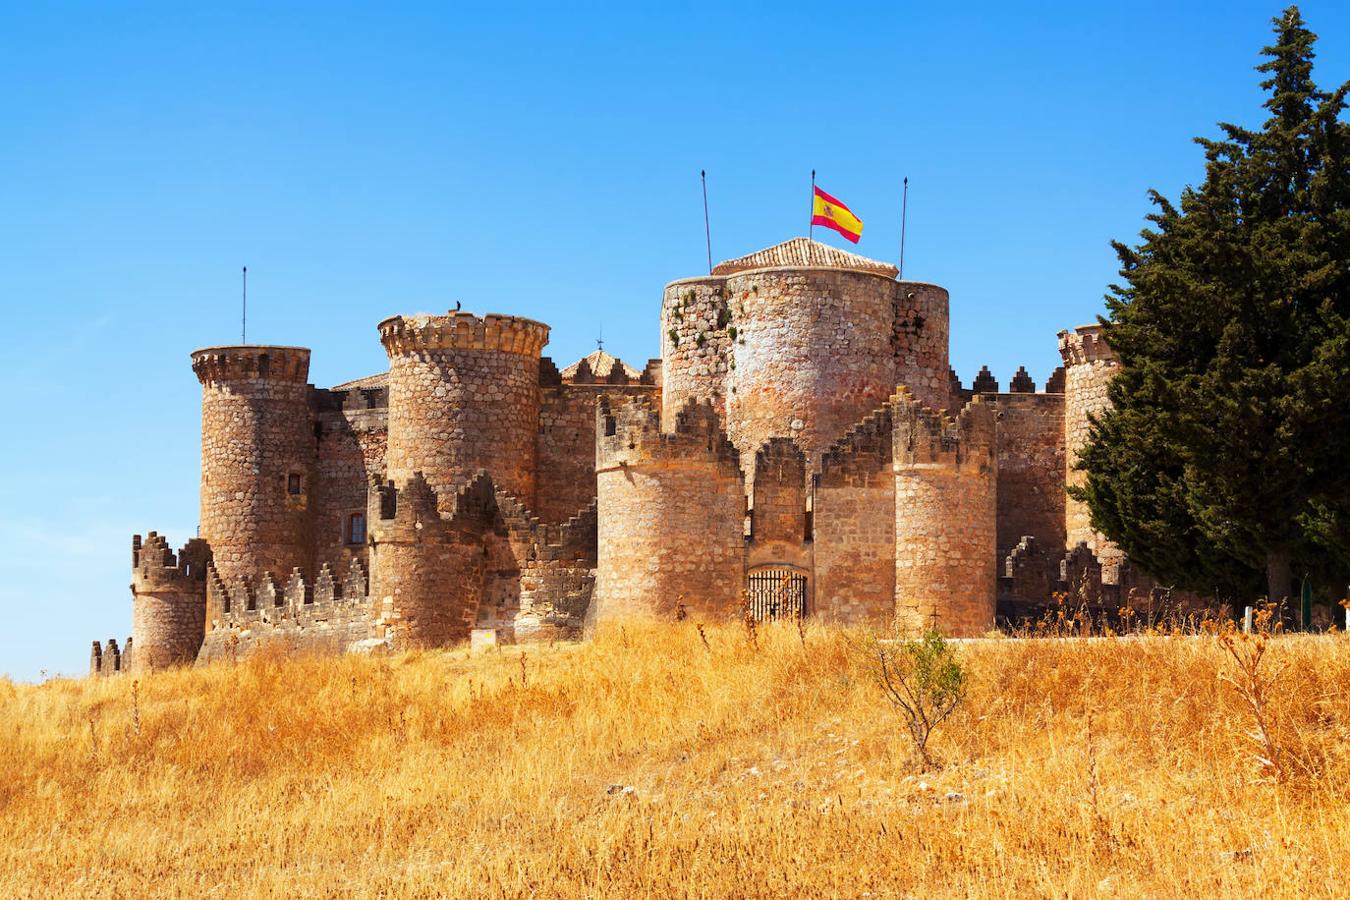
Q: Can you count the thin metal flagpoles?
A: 4